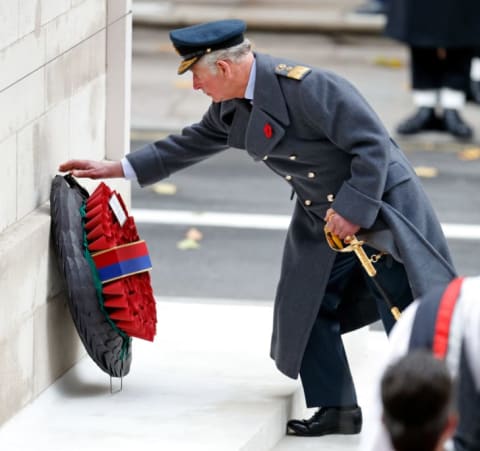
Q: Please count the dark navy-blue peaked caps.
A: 1